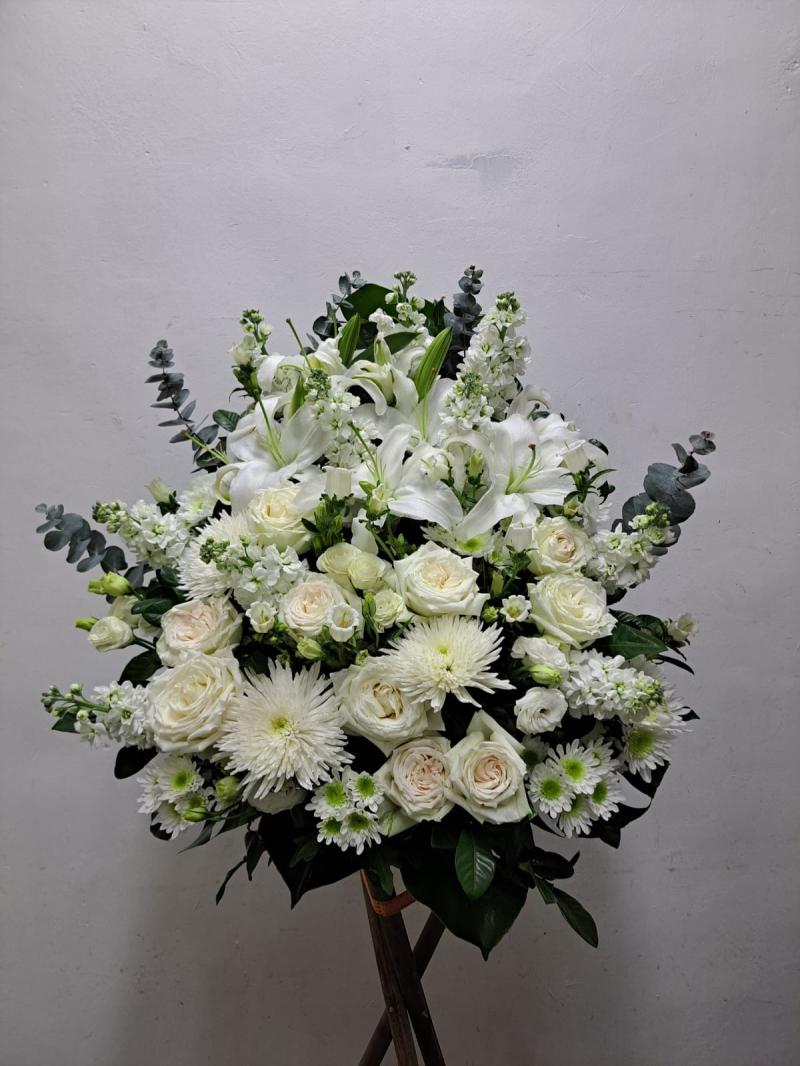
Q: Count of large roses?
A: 10